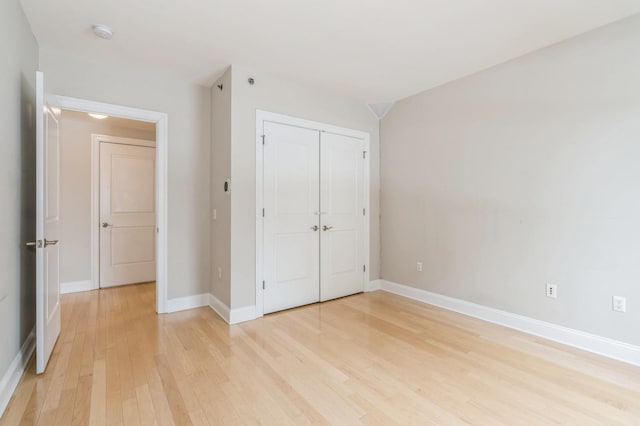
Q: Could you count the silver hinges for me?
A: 6